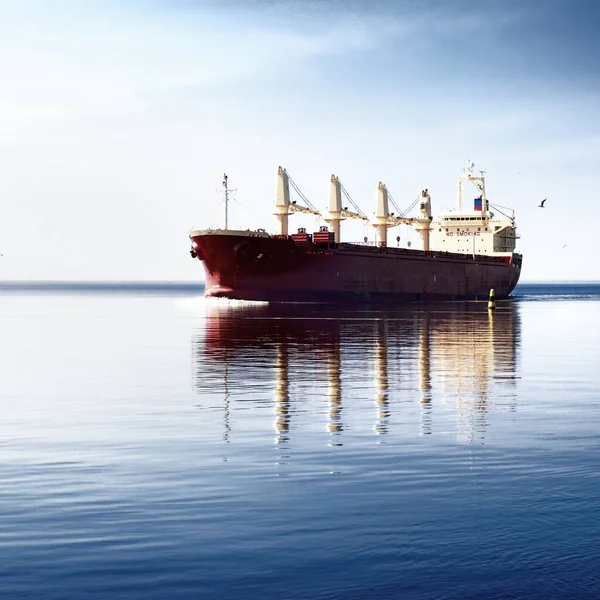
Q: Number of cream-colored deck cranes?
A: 4